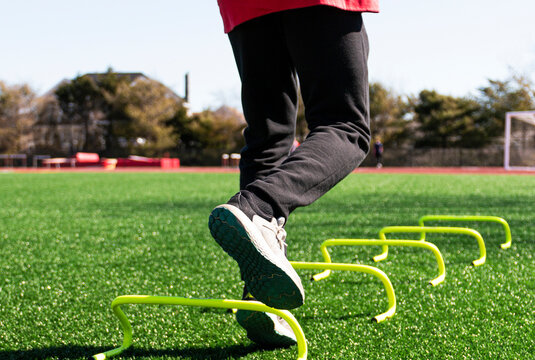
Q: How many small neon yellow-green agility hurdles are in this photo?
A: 5